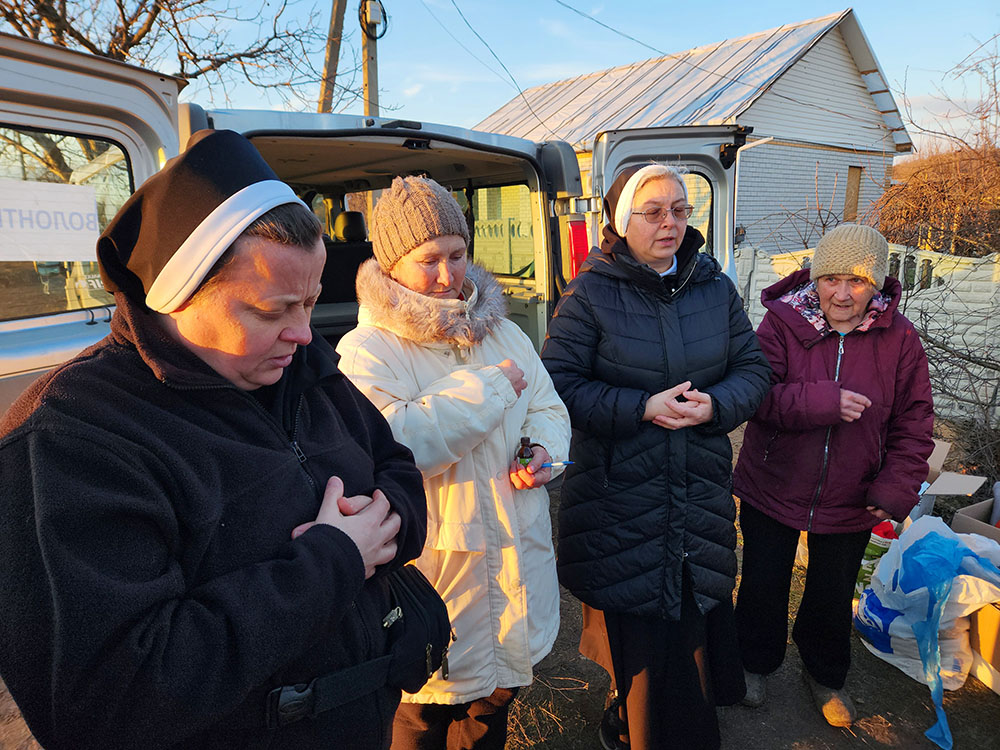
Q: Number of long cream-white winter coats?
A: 1